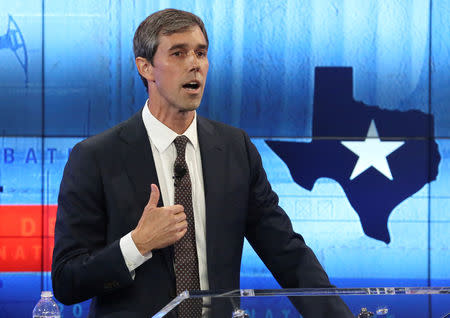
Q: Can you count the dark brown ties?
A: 1